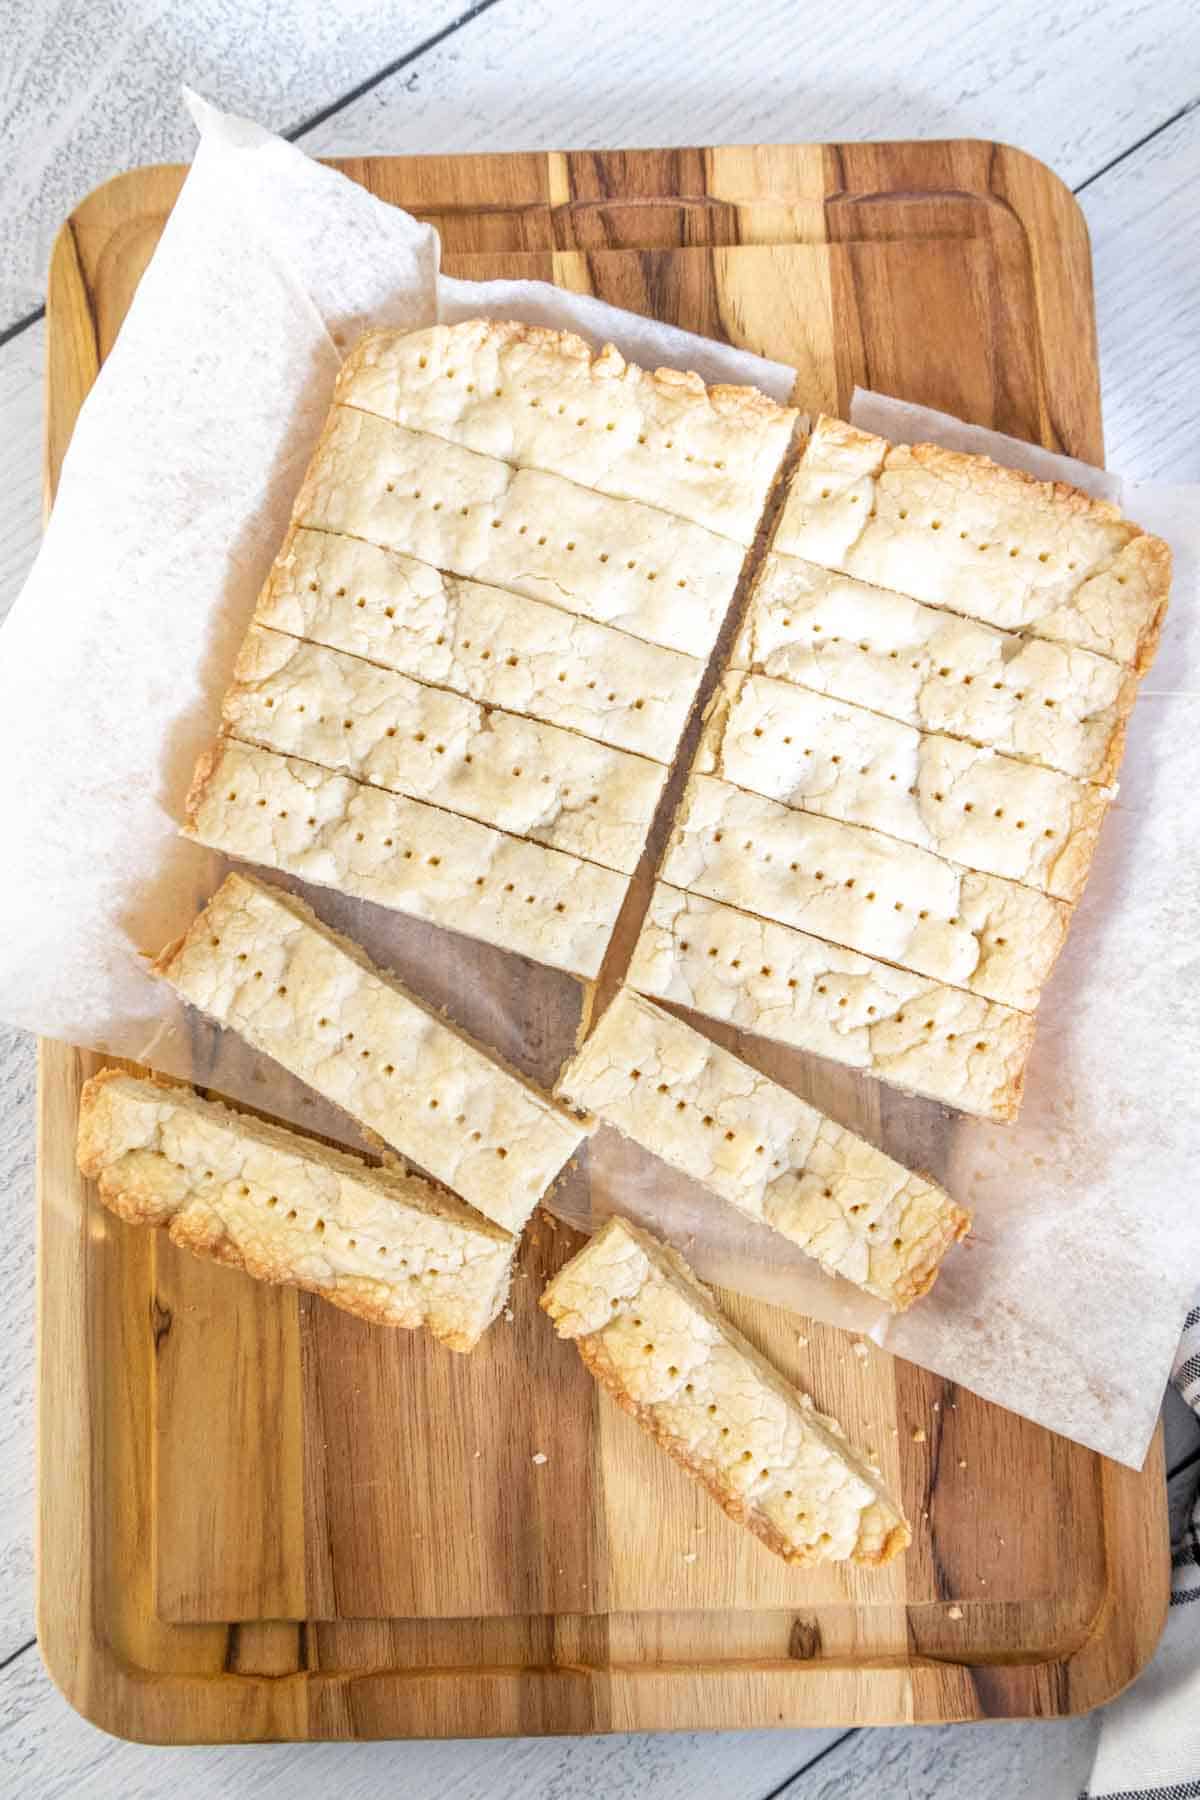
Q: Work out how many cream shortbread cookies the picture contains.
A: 14